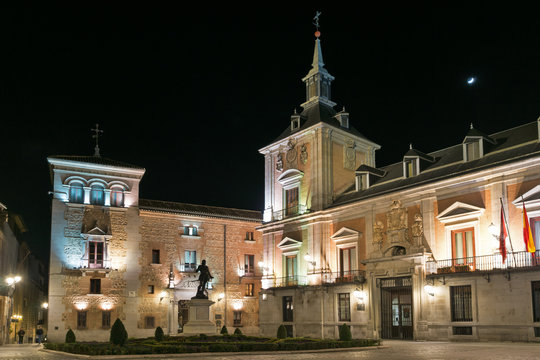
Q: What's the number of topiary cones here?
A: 7